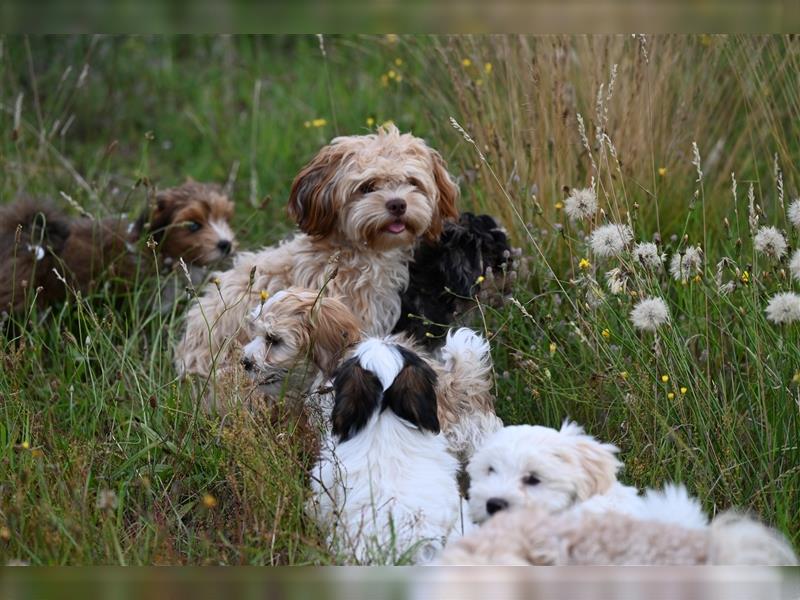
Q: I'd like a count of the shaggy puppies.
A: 7